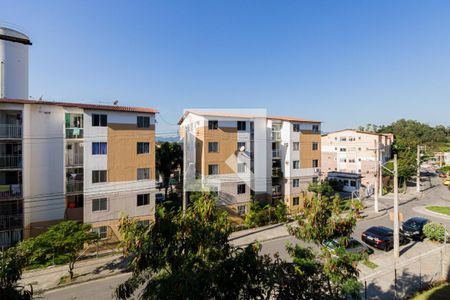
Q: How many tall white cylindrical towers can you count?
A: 1